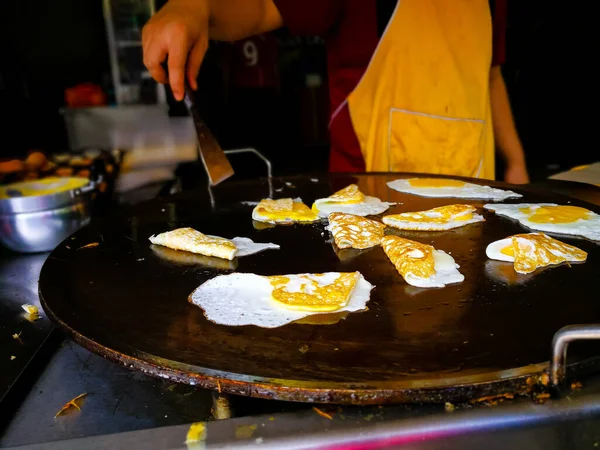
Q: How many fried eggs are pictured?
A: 10